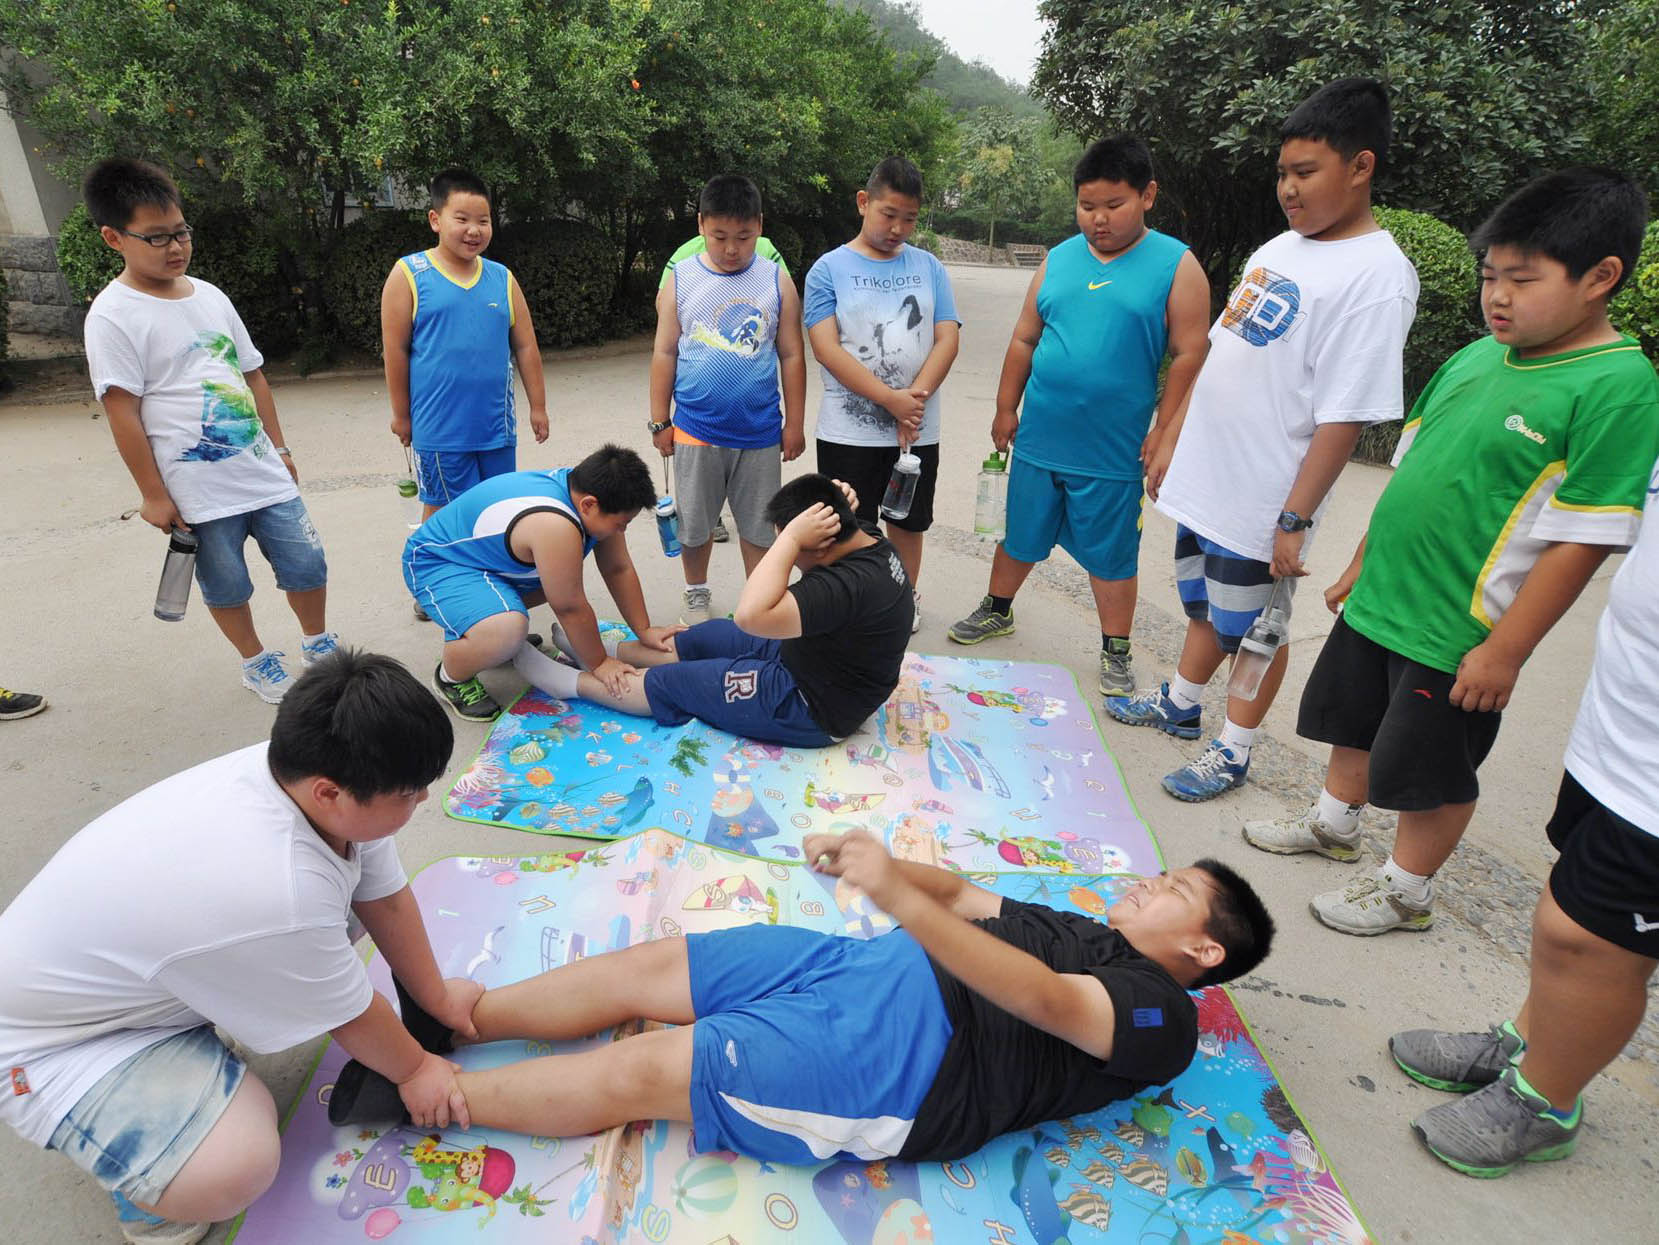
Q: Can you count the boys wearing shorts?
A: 12